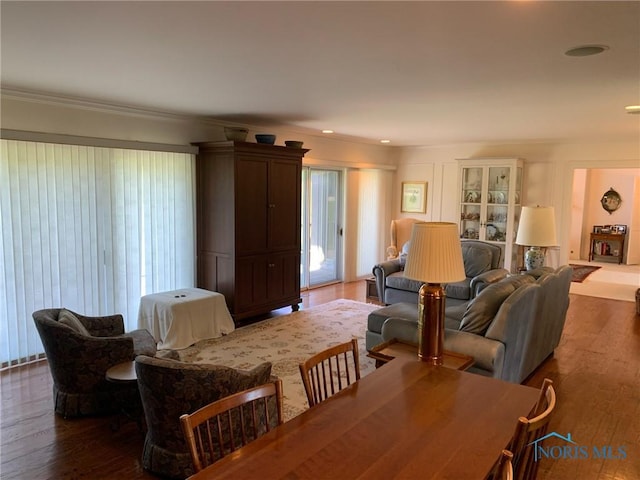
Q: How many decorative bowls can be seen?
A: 3